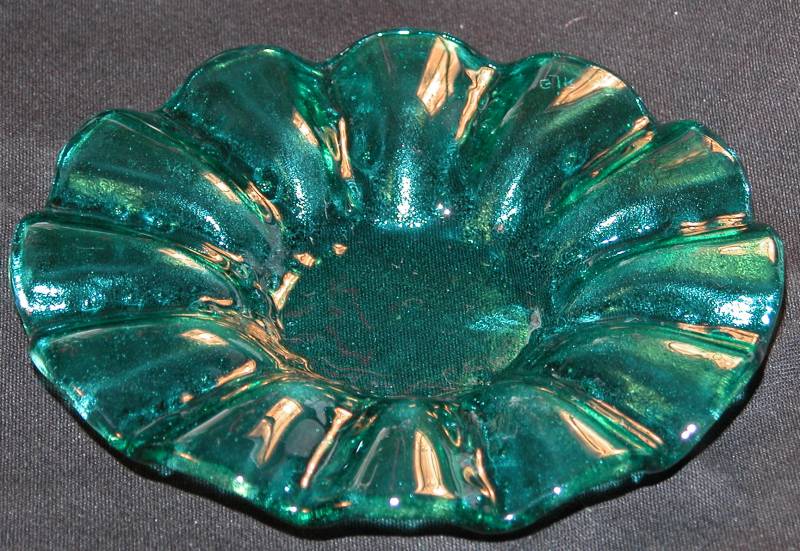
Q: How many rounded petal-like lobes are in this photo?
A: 12